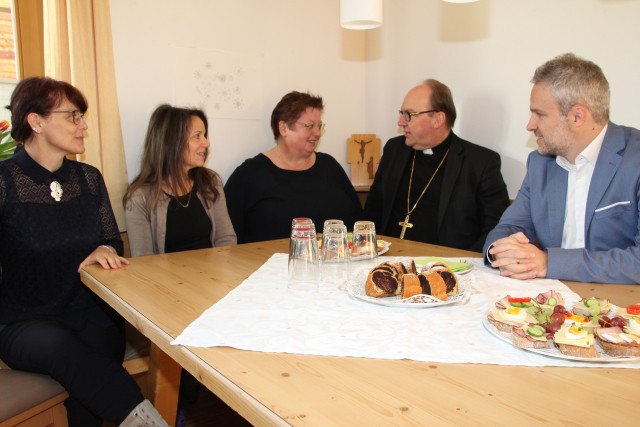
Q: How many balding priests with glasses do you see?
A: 1